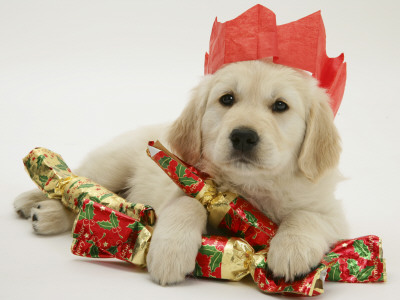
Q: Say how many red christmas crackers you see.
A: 2